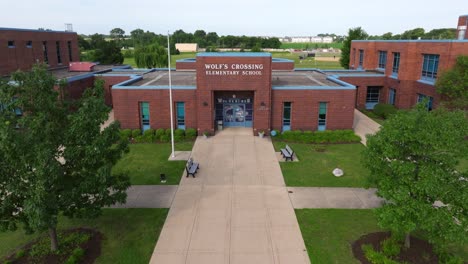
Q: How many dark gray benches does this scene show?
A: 2